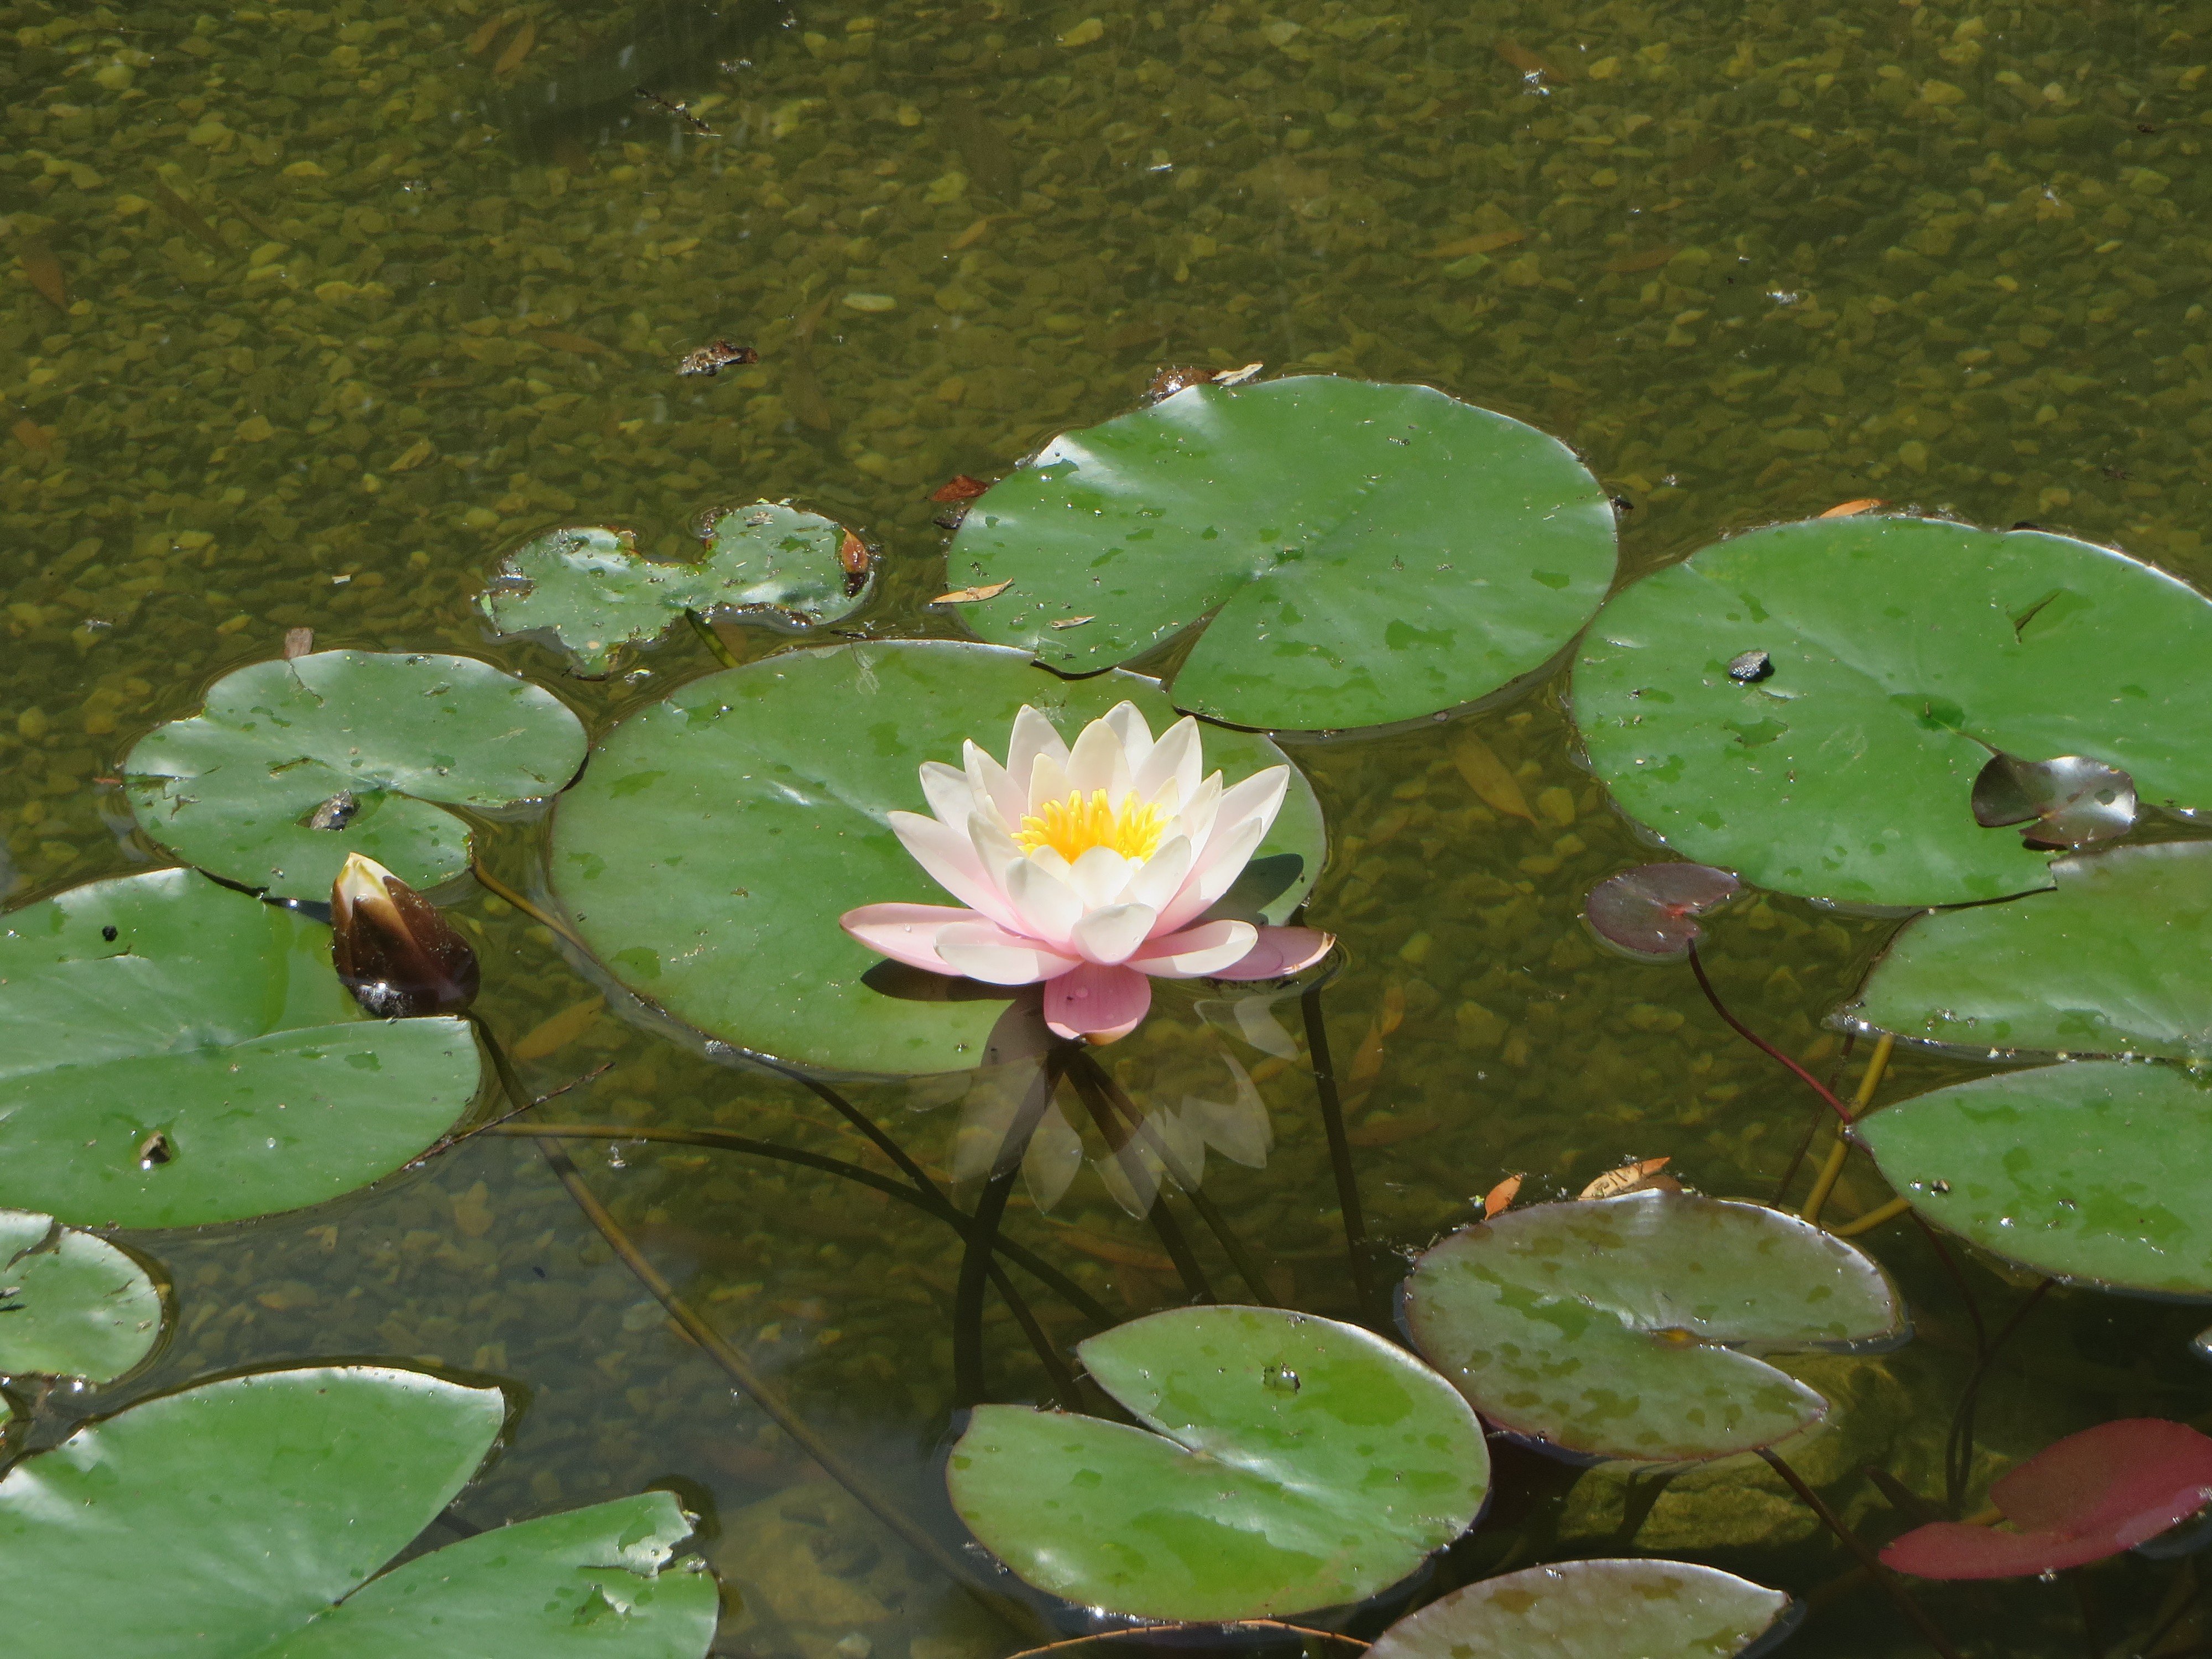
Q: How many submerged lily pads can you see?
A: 1